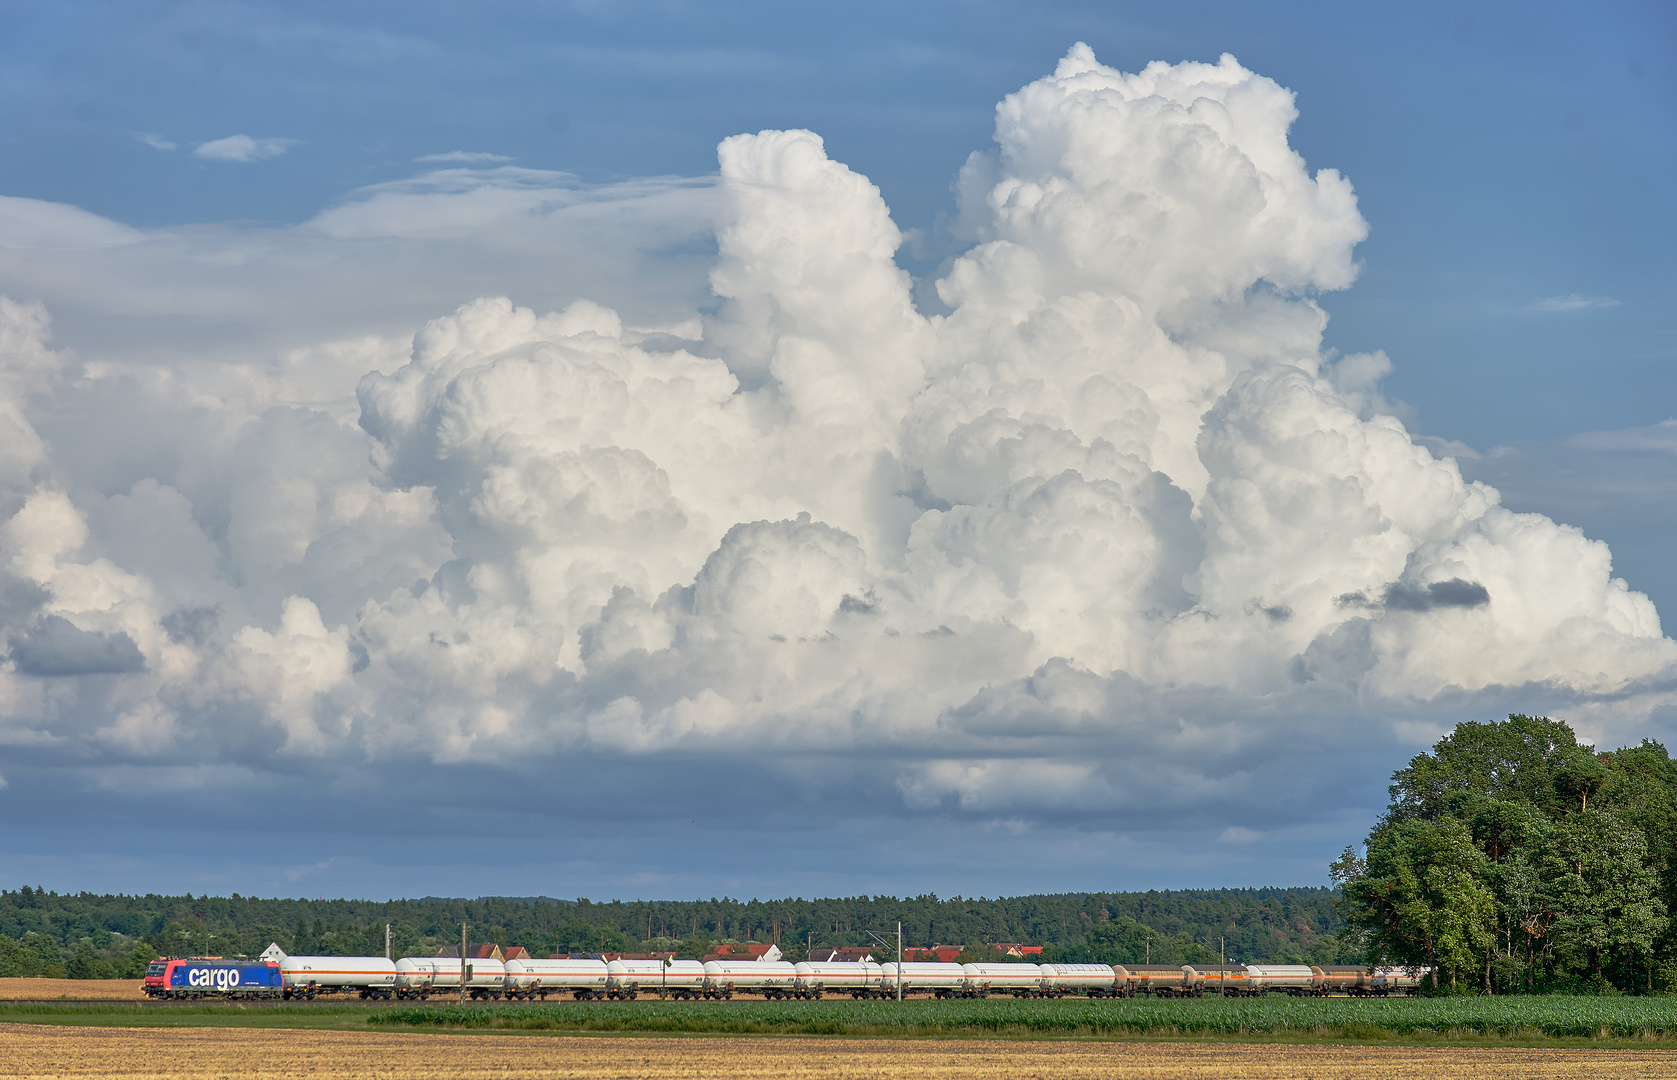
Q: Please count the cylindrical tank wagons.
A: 14